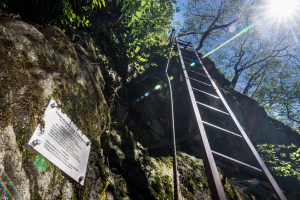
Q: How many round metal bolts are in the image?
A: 4